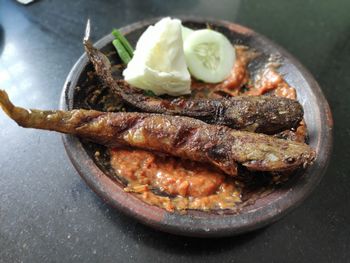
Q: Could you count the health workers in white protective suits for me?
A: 0